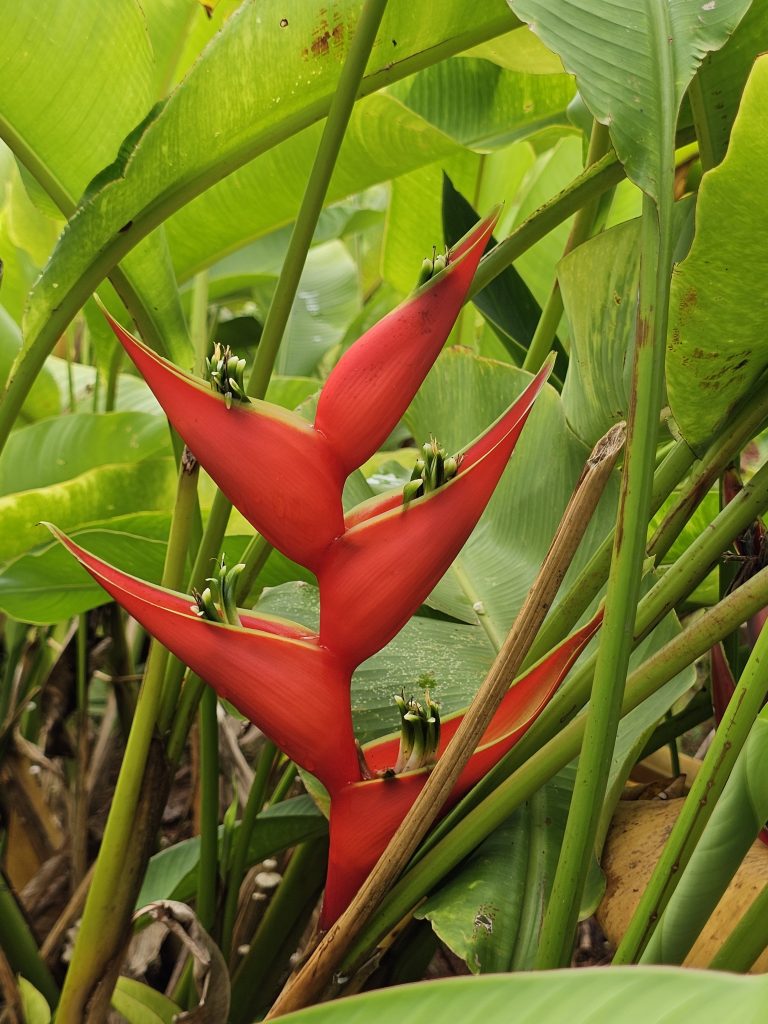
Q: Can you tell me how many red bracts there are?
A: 5